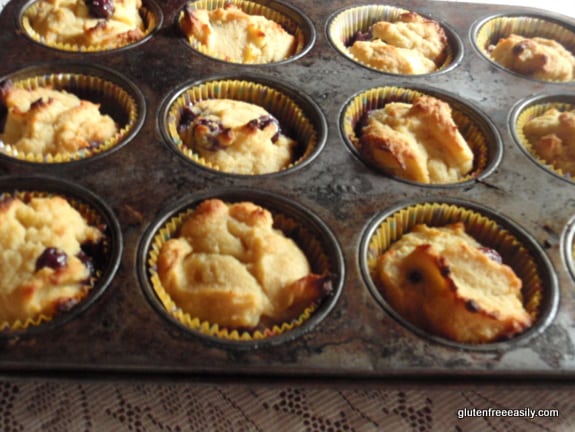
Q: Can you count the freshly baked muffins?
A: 11